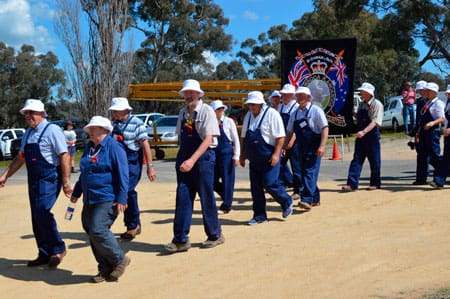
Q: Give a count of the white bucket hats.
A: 13